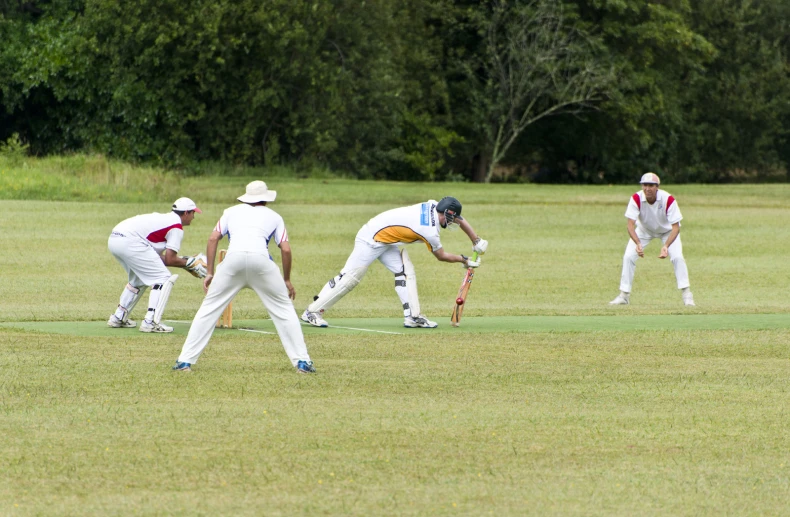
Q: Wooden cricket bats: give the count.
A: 1